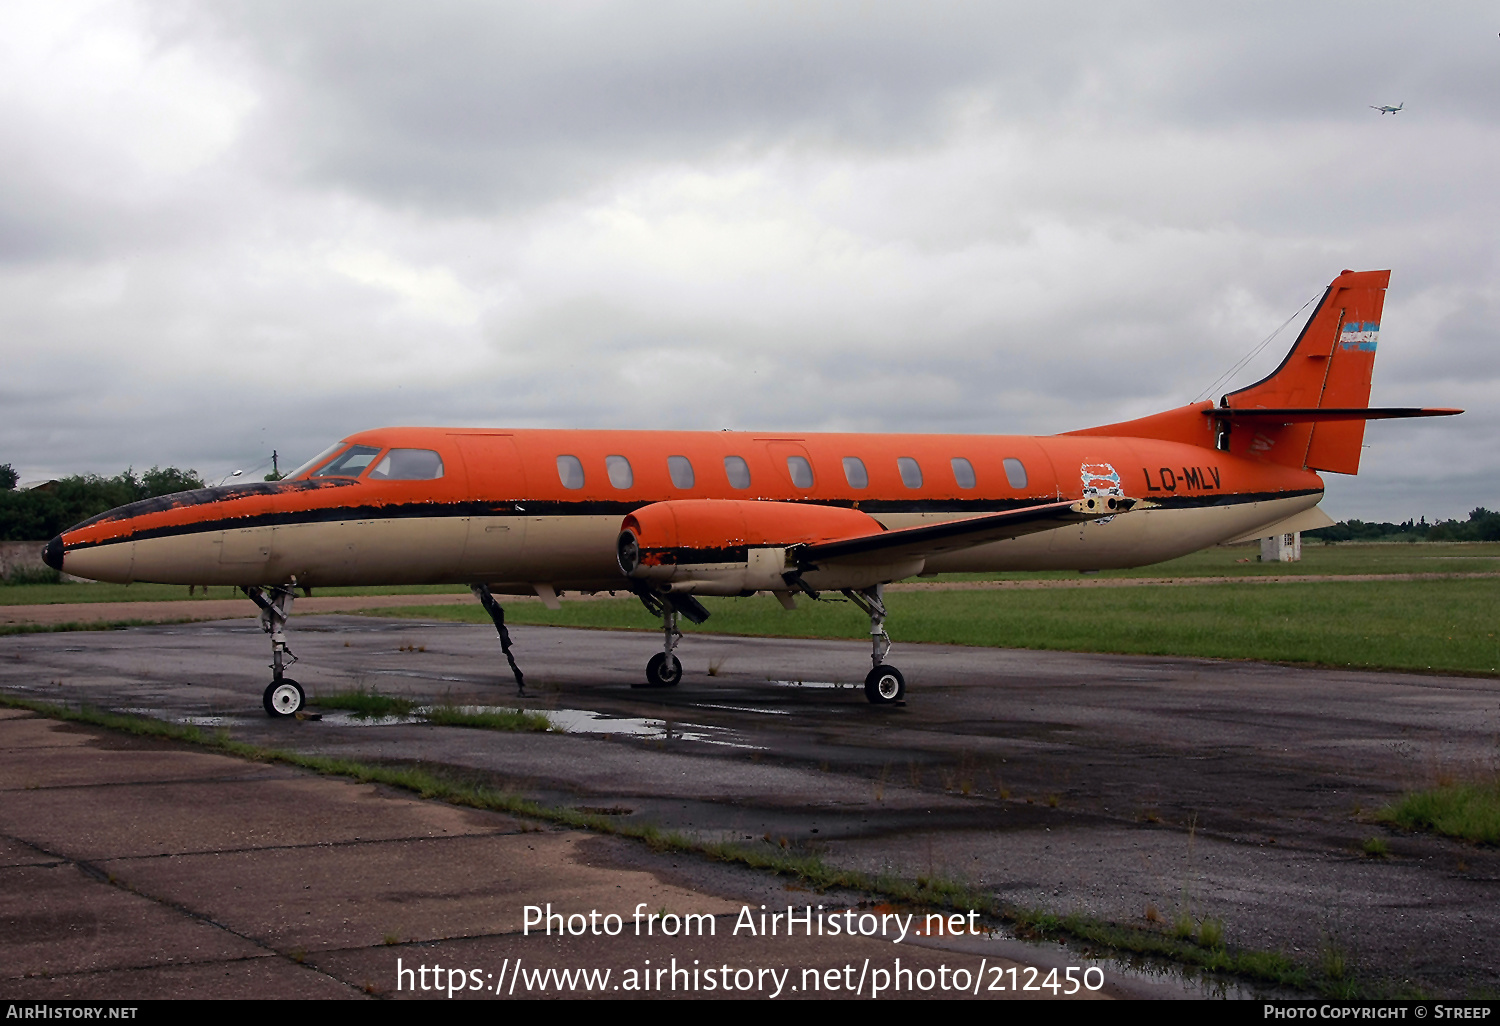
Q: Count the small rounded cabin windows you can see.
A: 9